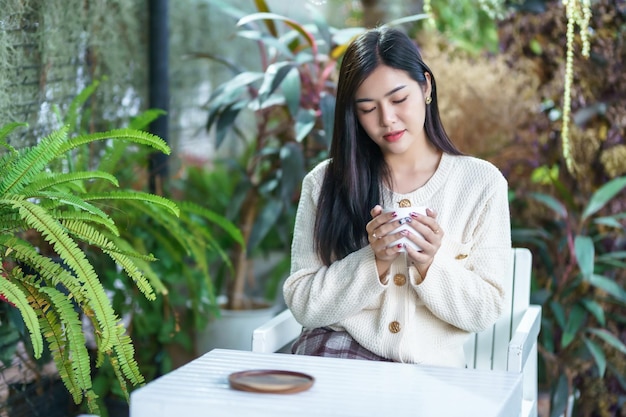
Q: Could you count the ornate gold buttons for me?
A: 4